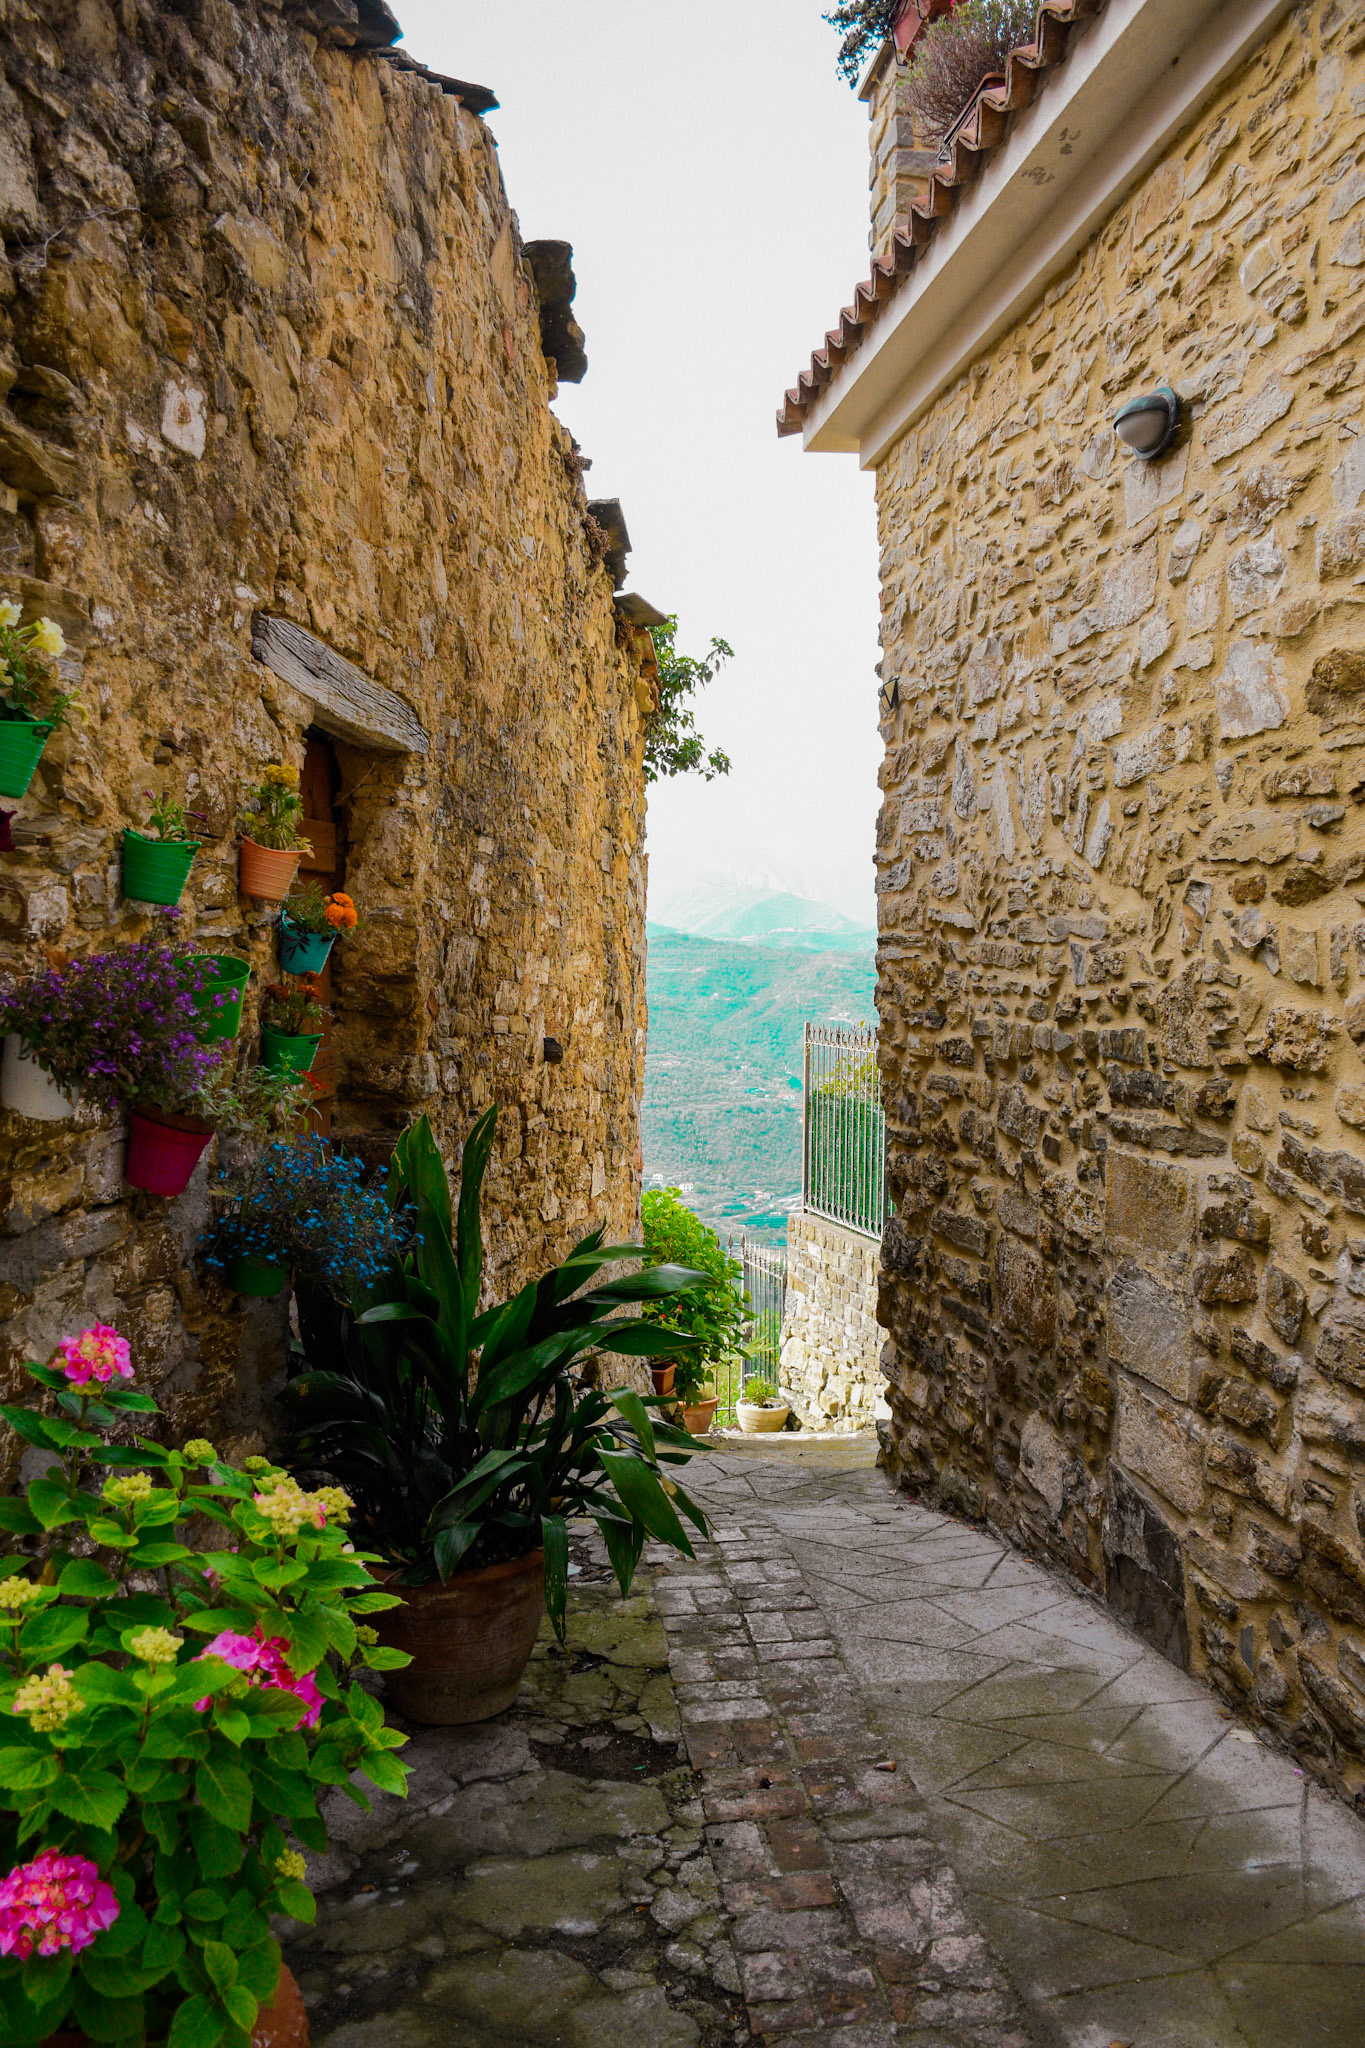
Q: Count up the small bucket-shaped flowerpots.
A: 9